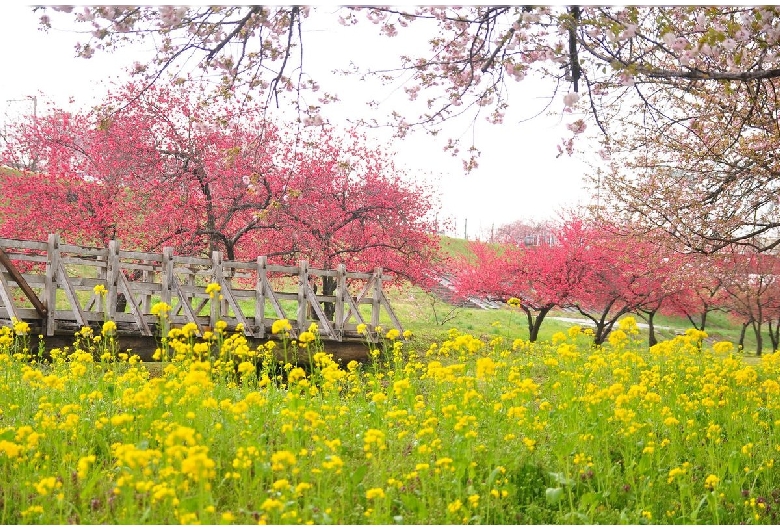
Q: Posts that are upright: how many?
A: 8